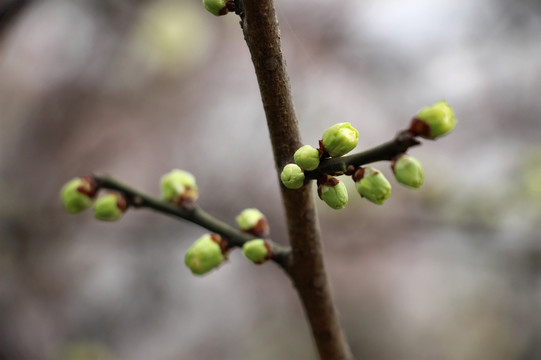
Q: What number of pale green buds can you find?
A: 14